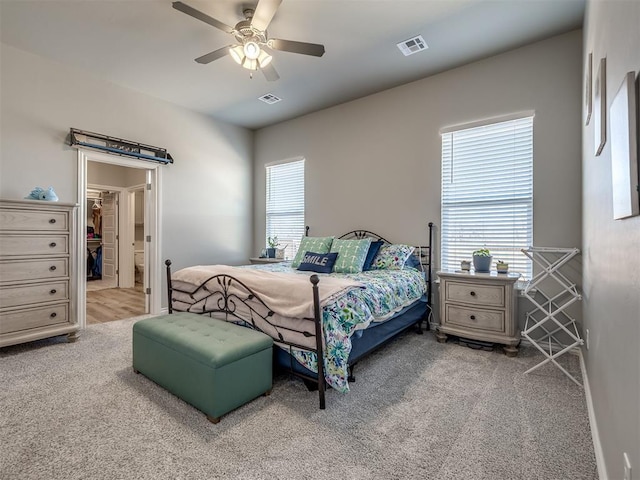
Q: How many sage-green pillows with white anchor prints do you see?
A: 2